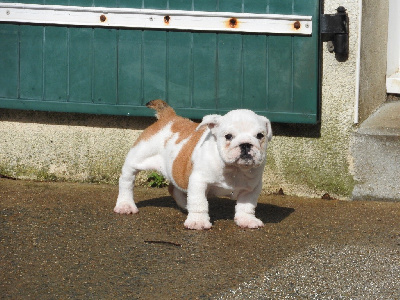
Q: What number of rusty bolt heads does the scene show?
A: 4